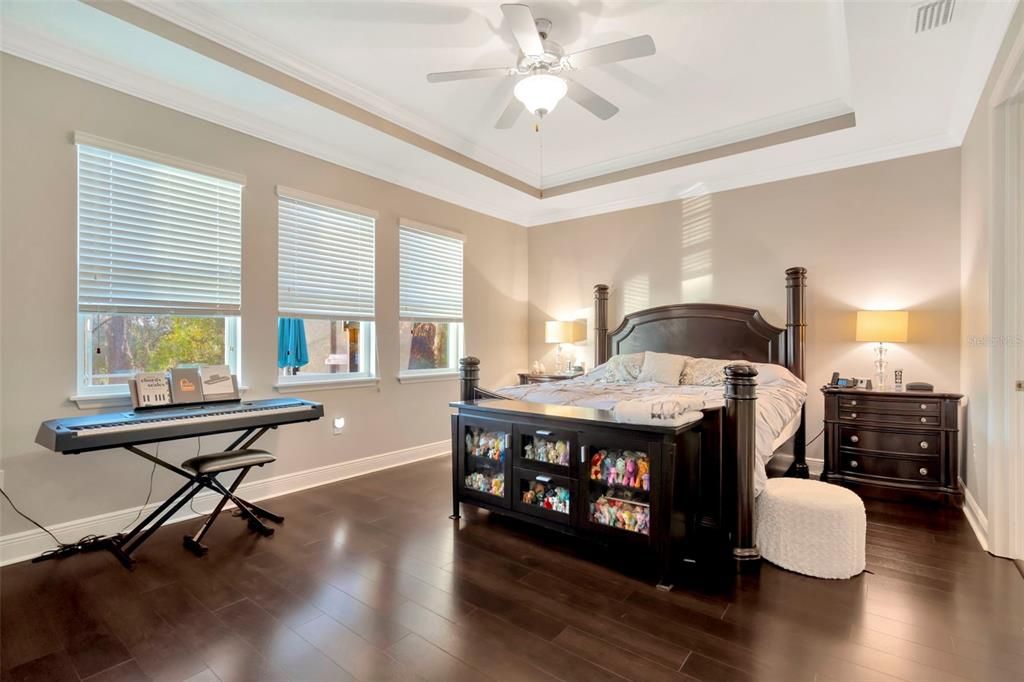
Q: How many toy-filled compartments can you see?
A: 6